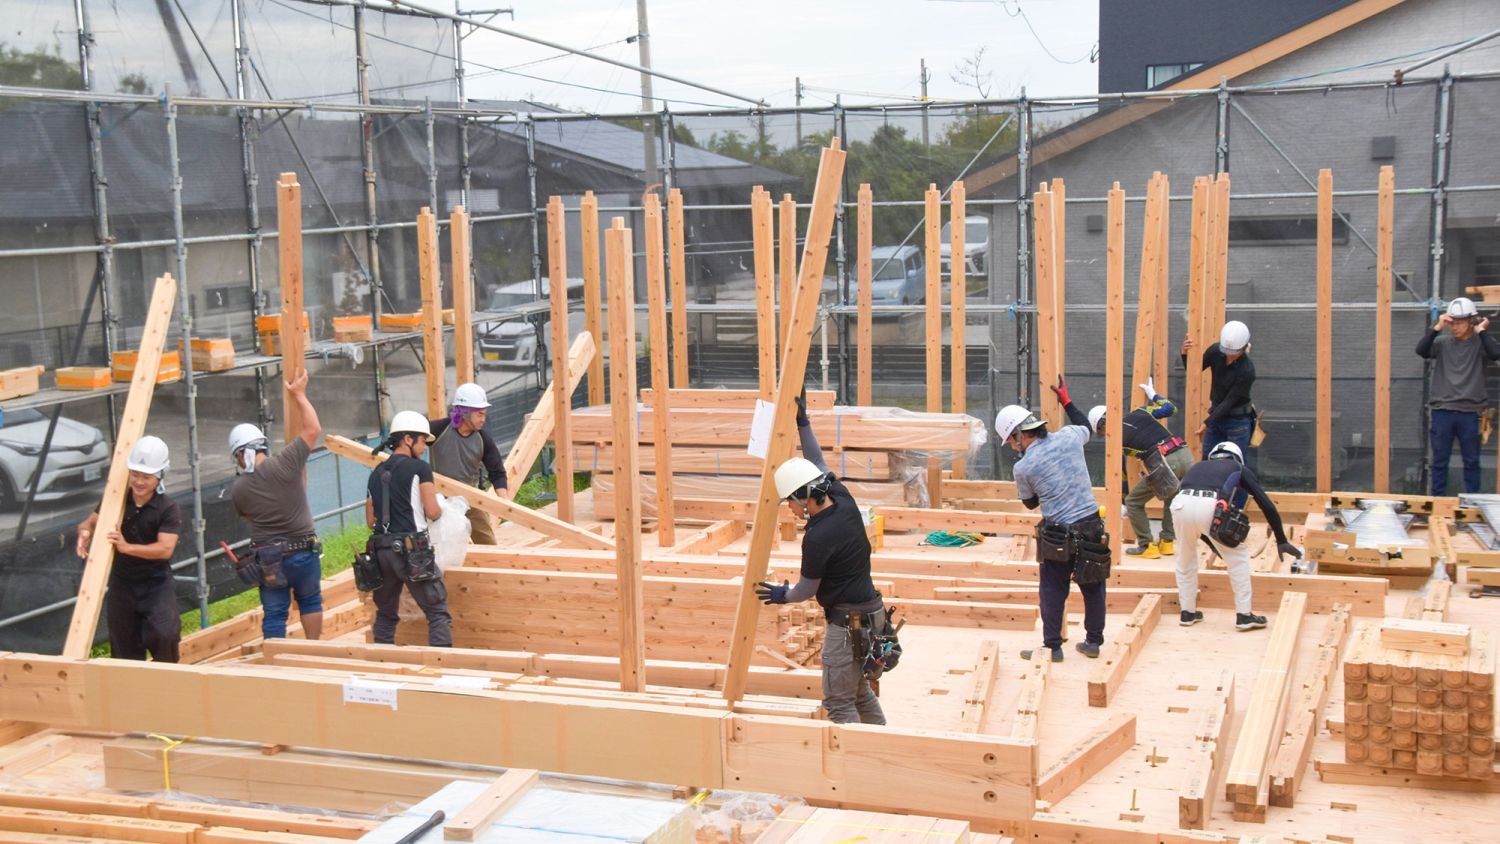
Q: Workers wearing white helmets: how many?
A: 10